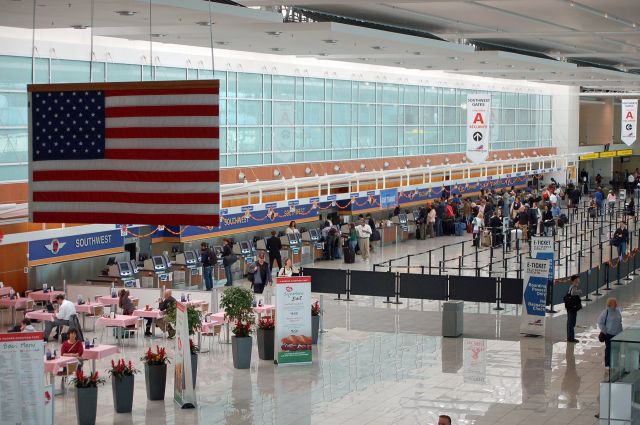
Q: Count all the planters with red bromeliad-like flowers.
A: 7